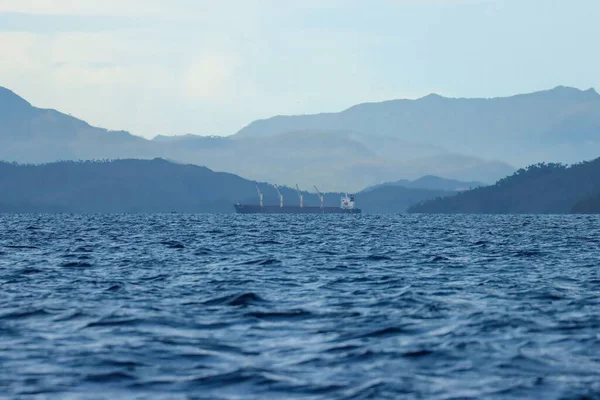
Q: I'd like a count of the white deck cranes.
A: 4